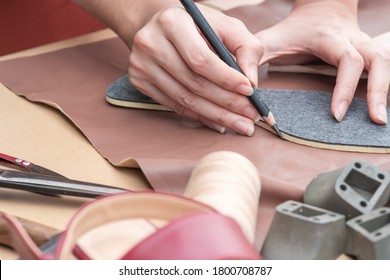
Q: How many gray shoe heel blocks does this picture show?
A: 3